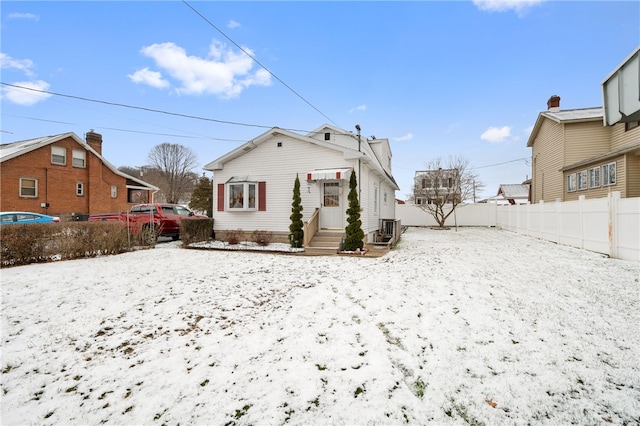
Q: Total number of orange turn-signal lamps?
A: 0